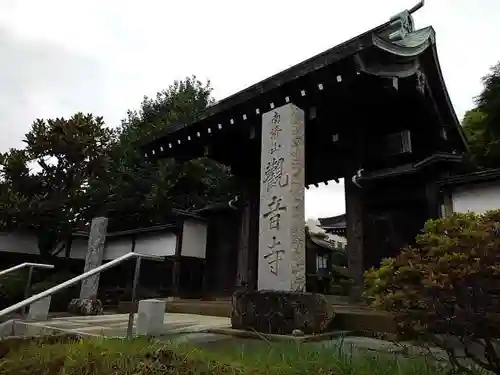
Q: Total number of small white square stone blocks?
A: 2